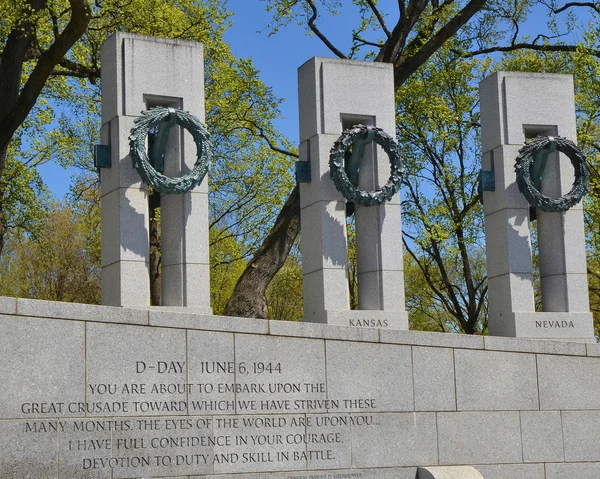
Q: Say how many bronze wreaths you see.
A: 3